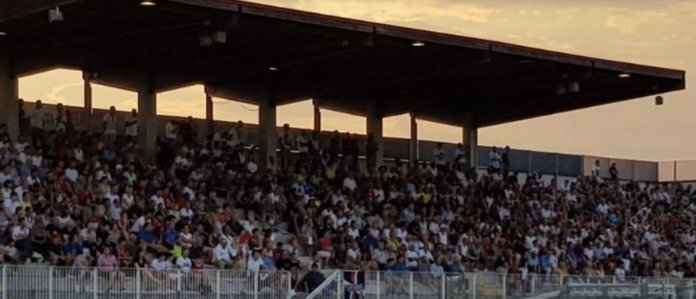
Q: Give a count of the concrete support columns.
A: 5